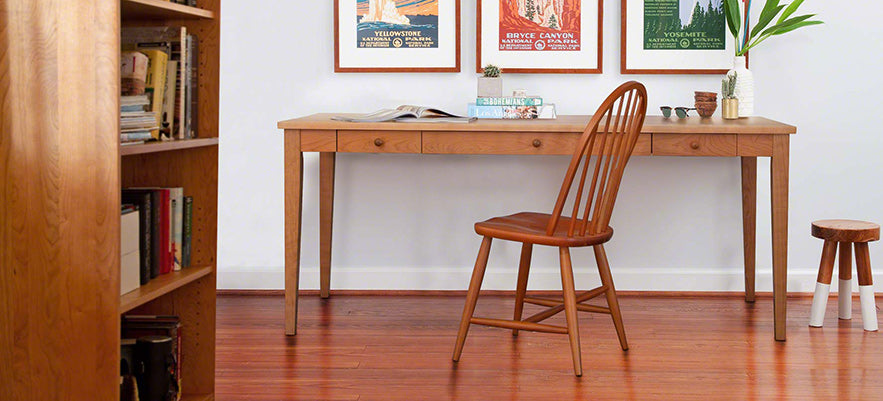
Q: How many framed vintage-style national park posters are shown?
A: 3